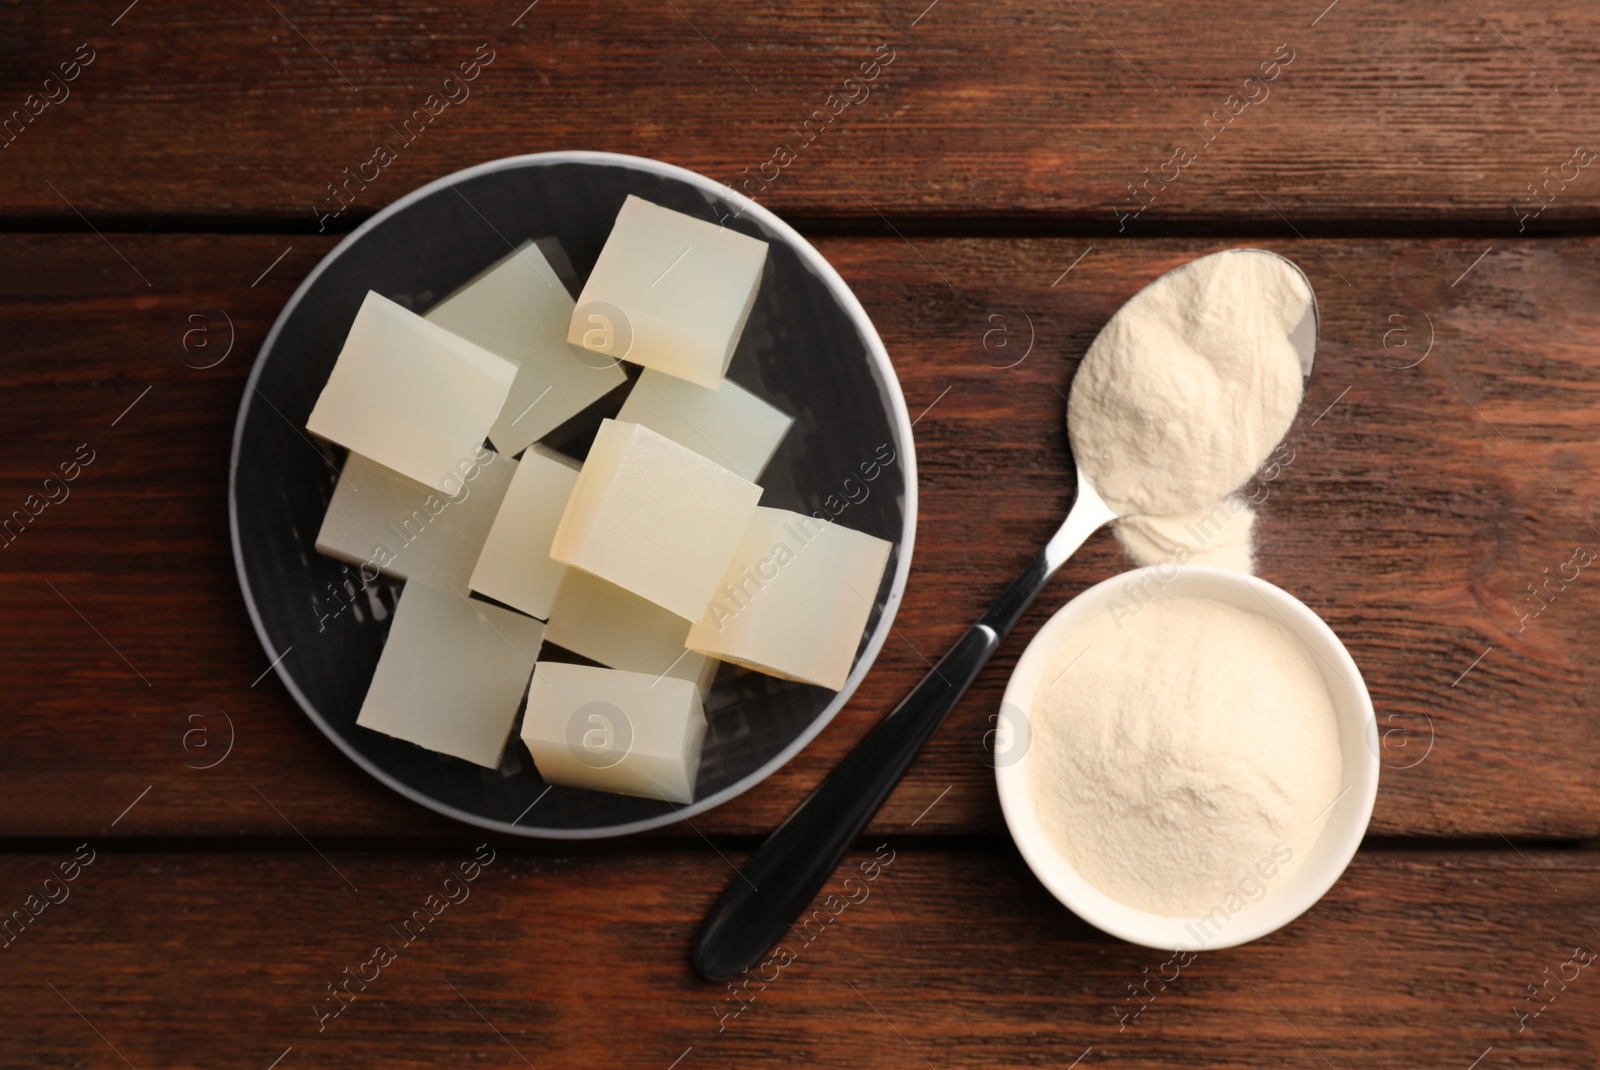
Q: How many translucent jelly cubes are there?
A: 11